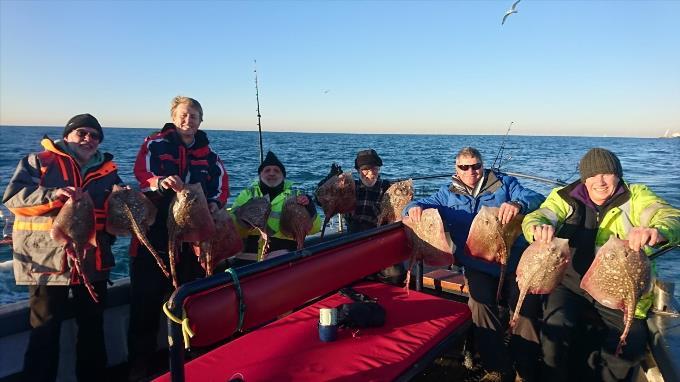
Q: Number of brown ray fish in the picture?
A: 12